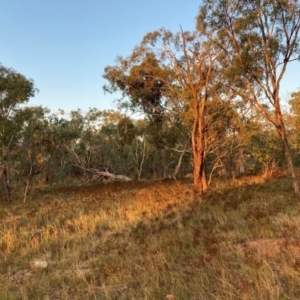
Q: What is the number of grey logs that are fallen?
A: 1